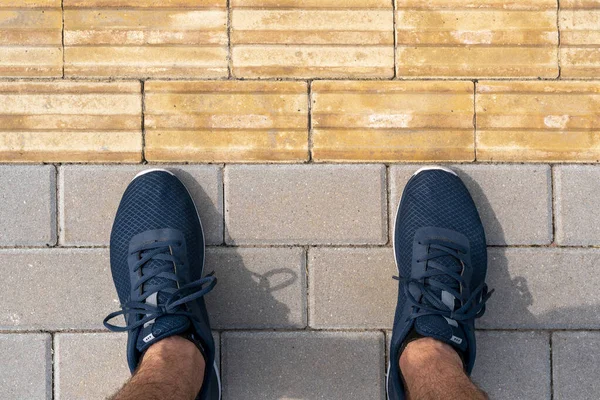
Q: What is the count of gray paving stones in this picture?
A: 14